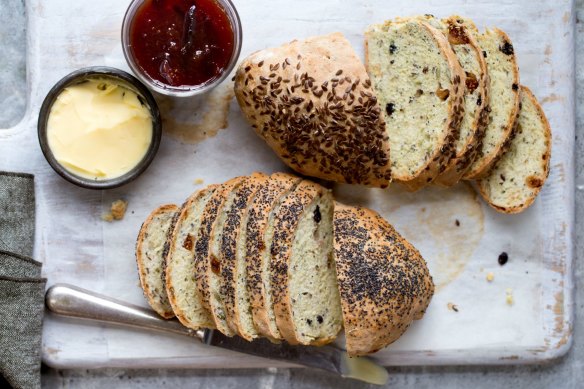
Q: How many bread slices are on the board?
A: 10